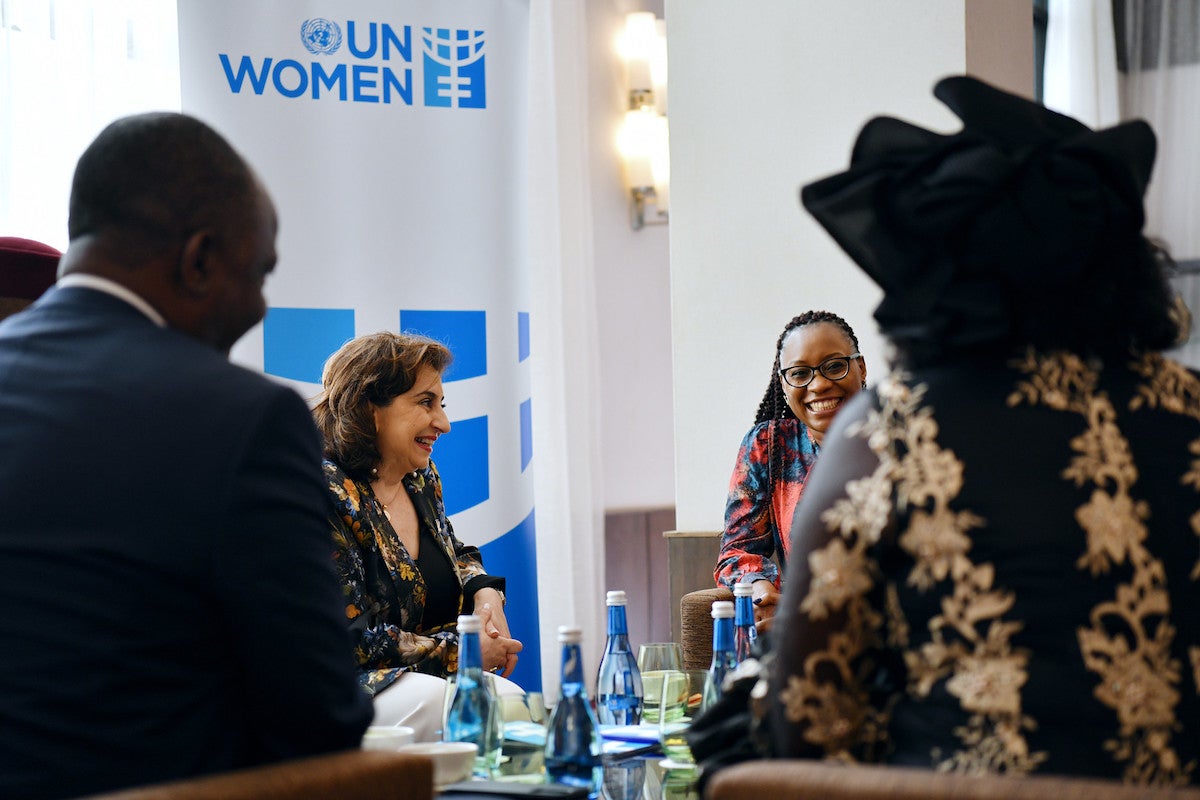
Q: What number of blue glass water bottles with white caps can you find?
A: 5